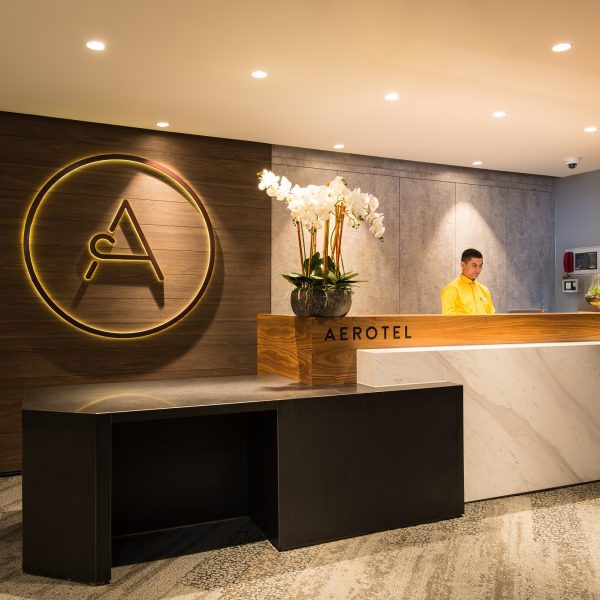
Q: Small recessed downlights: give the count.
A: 9